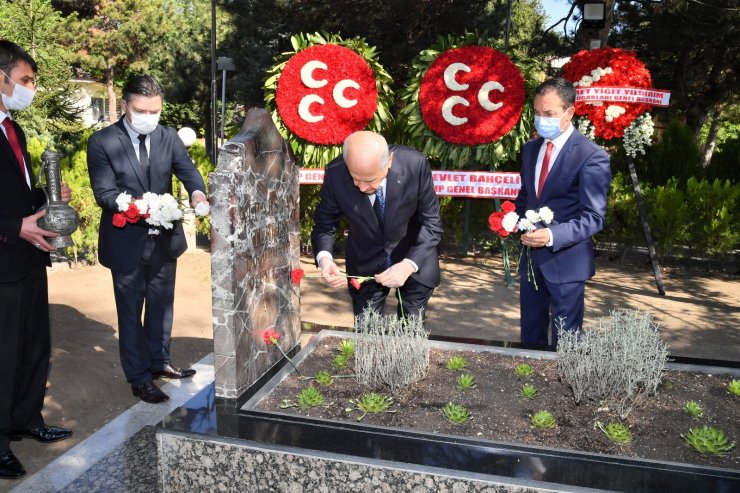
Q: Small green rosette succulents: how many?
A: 15